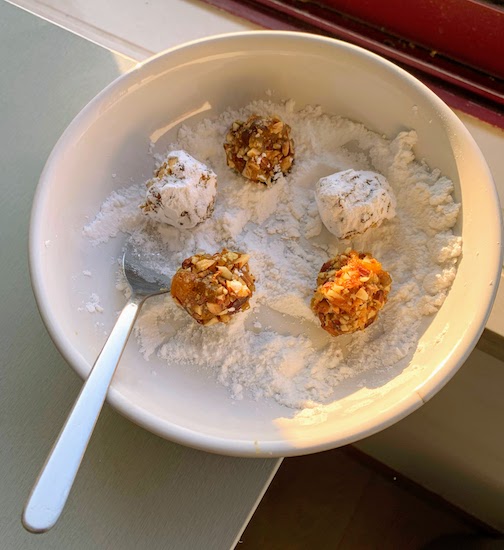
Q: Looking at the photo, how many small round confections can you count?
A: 5